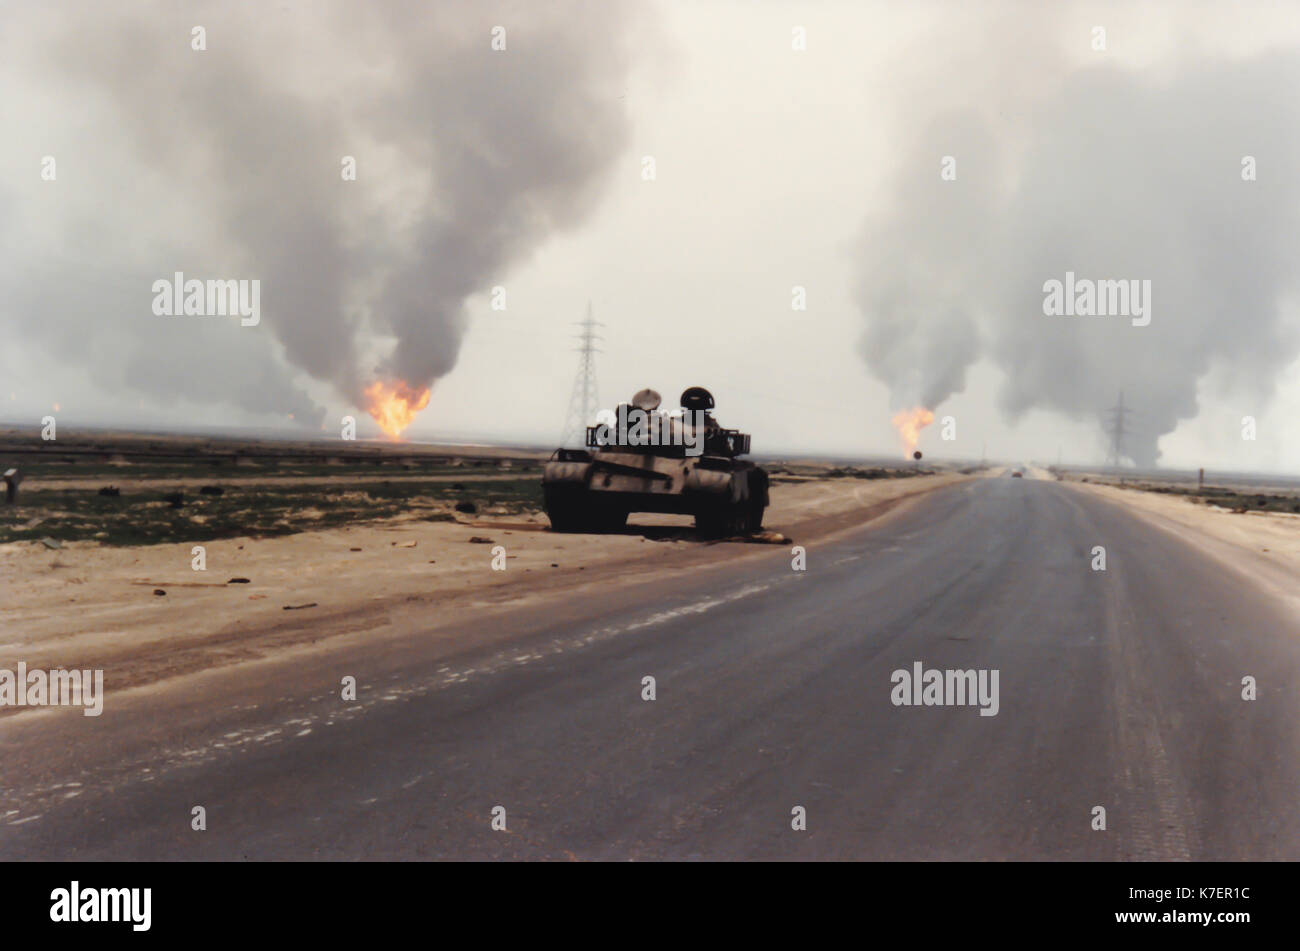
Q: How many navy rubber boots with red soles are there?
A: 0